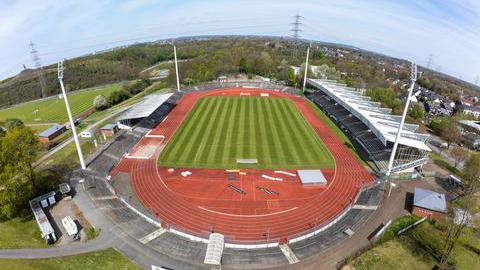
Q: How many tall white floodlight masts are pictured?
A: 4